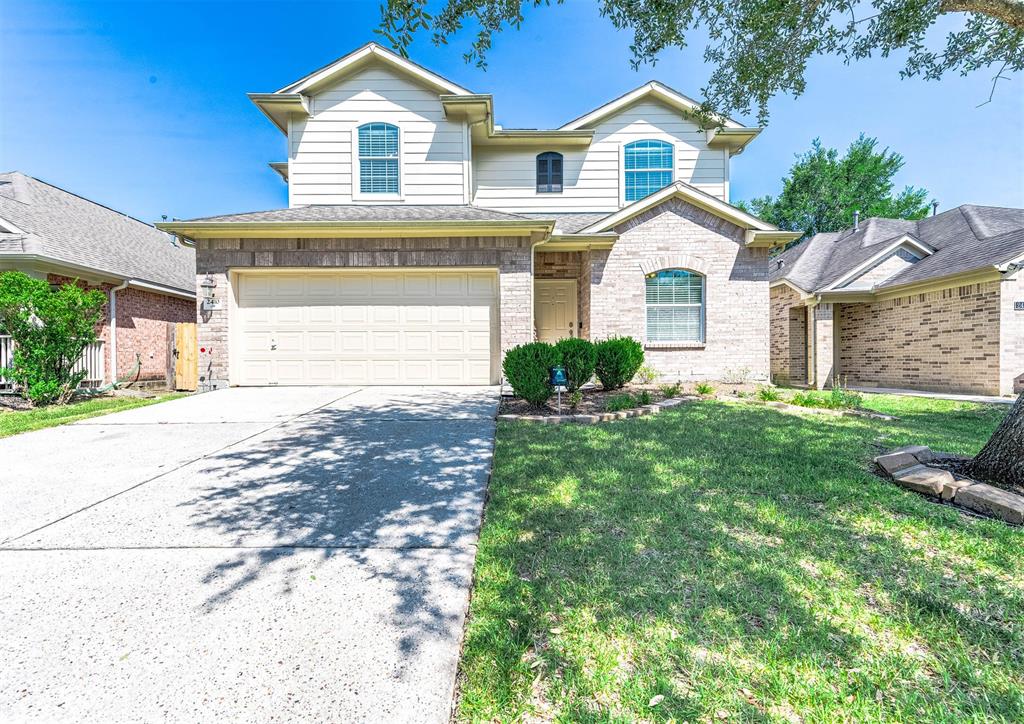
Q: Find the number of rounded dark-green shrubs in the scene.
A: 3